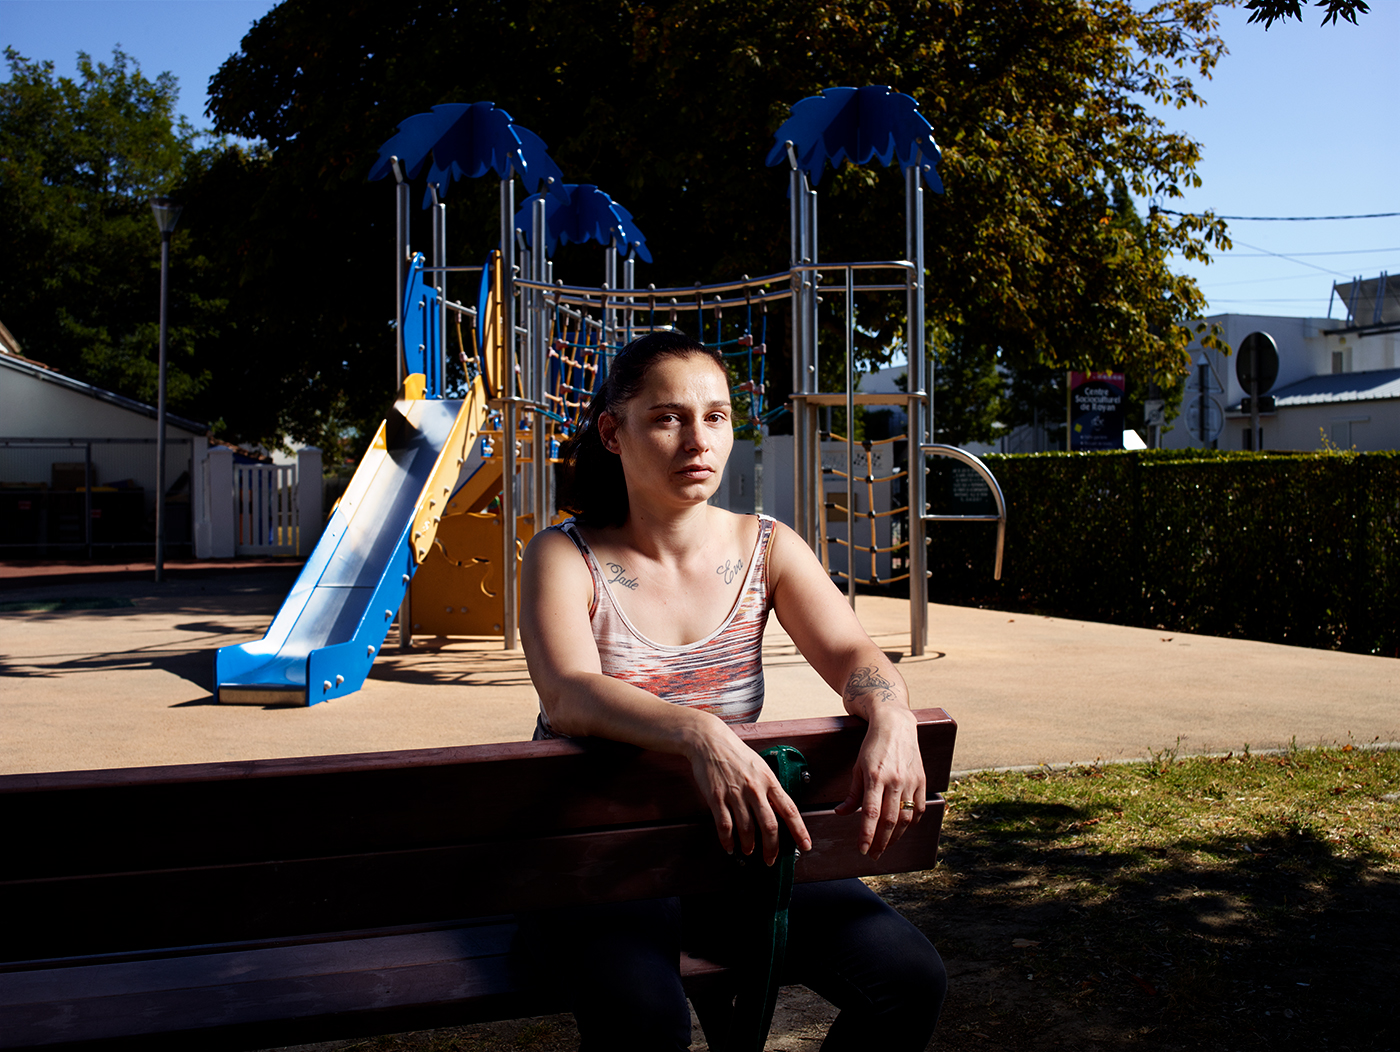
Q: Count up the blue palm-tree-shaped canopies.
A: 3